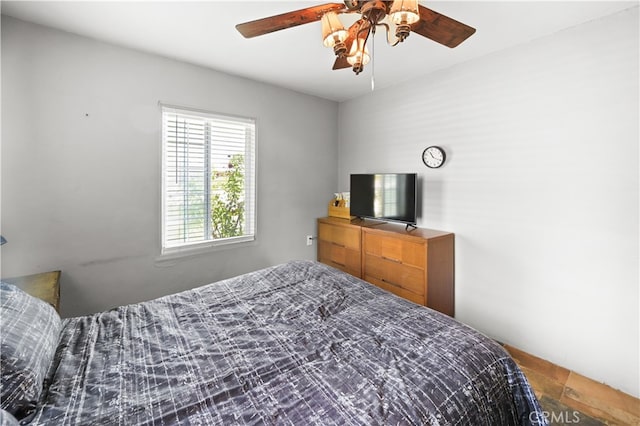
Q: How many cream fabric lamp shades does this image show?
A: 3